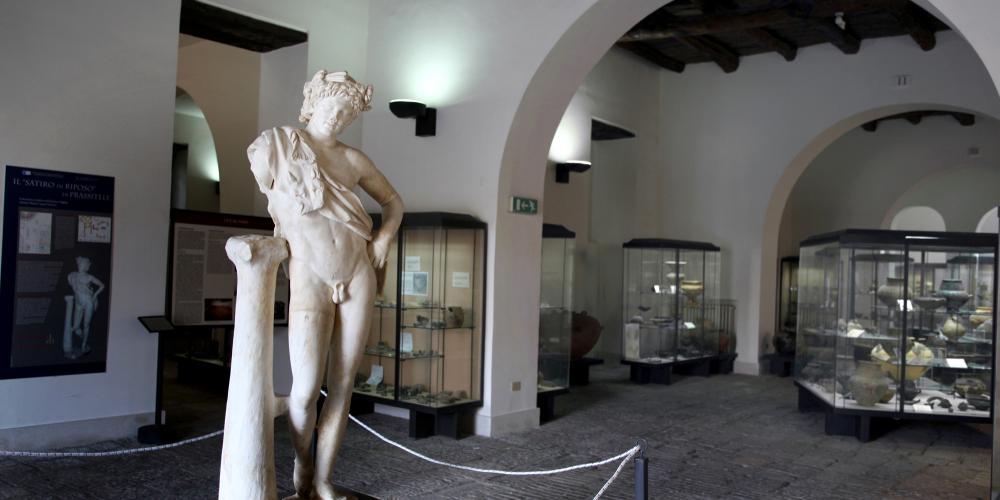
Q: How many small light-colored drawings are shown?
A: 2